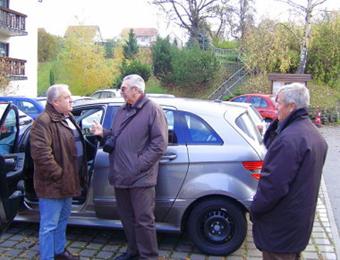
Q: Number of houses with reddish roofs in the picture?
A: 2